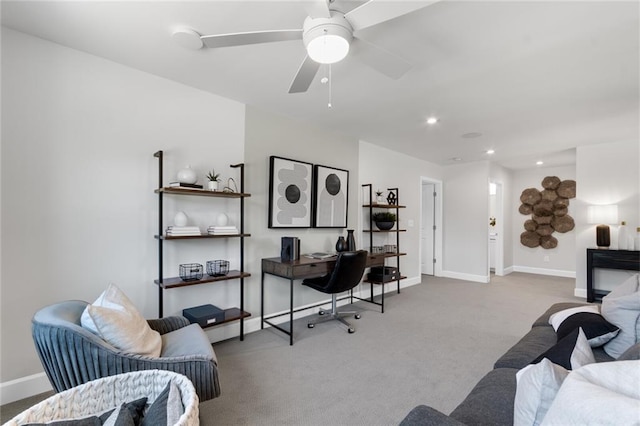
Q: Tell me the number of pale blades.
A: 5